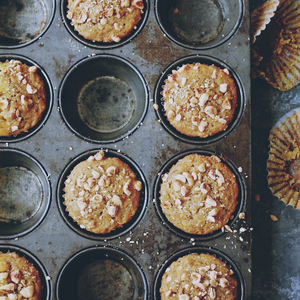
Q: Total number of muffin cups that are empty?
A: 5